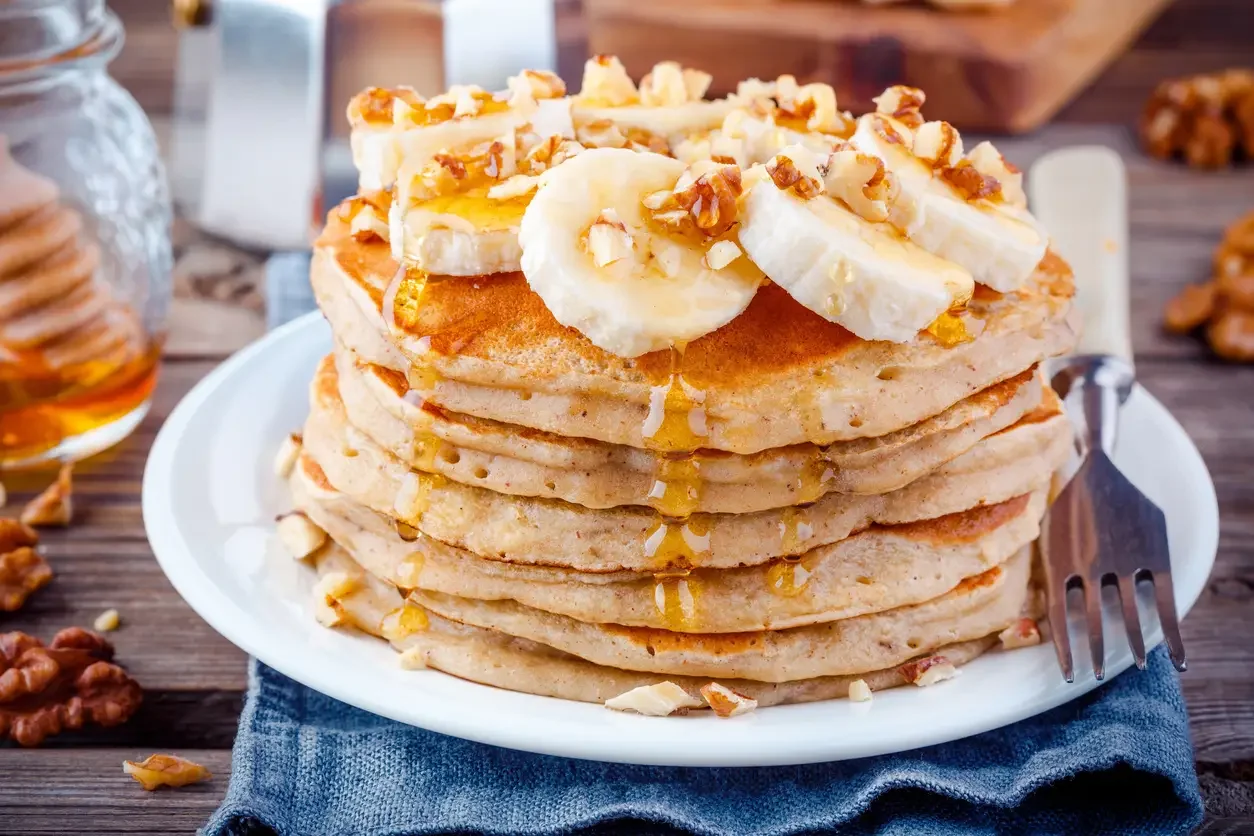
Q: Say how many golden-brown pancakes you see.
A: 6